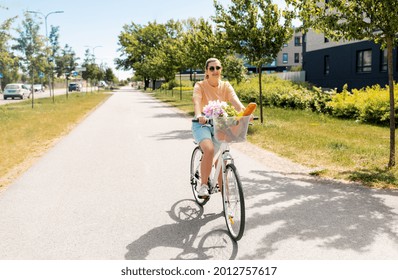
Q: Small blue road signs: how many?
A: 3